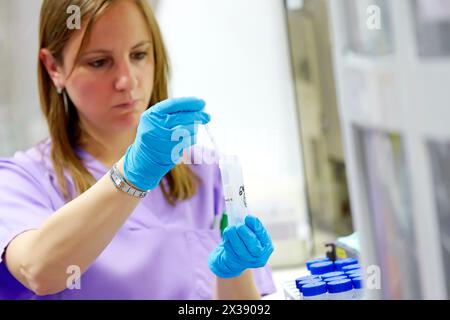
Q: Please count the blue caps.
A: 13